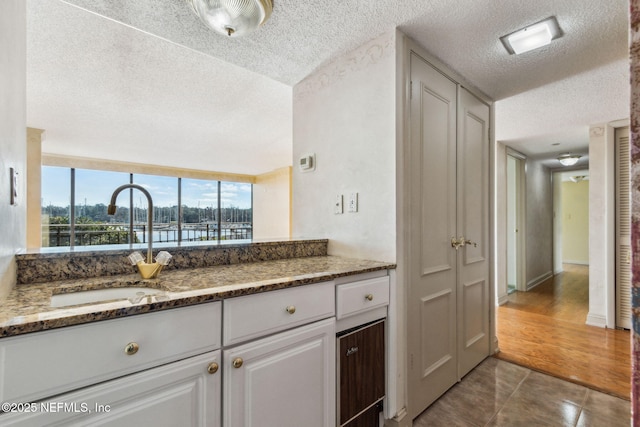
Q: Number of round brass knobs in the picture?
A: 5